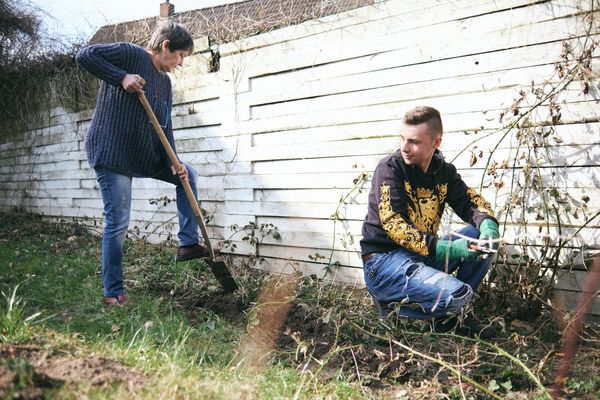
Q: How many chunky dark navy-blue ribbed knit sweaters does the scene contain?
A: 1